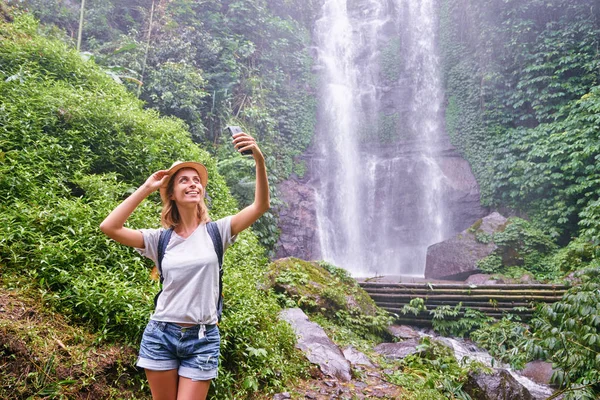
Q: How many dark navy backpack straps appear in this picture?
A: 2